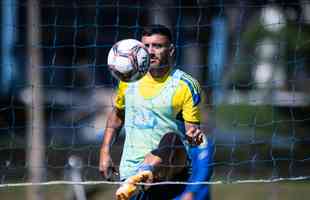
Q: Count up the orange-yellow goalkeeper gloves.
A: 0